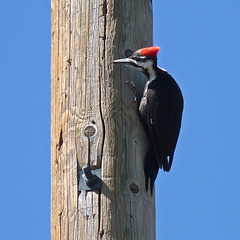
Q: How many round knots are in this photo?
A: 3